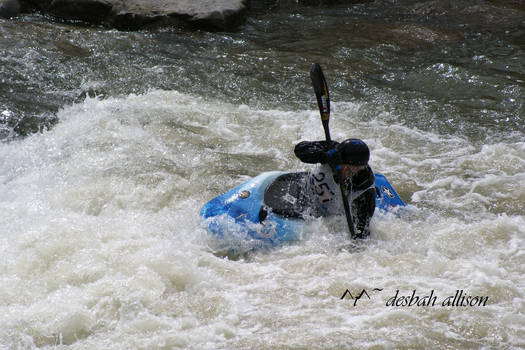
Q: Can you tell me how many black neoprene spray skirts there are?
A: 1